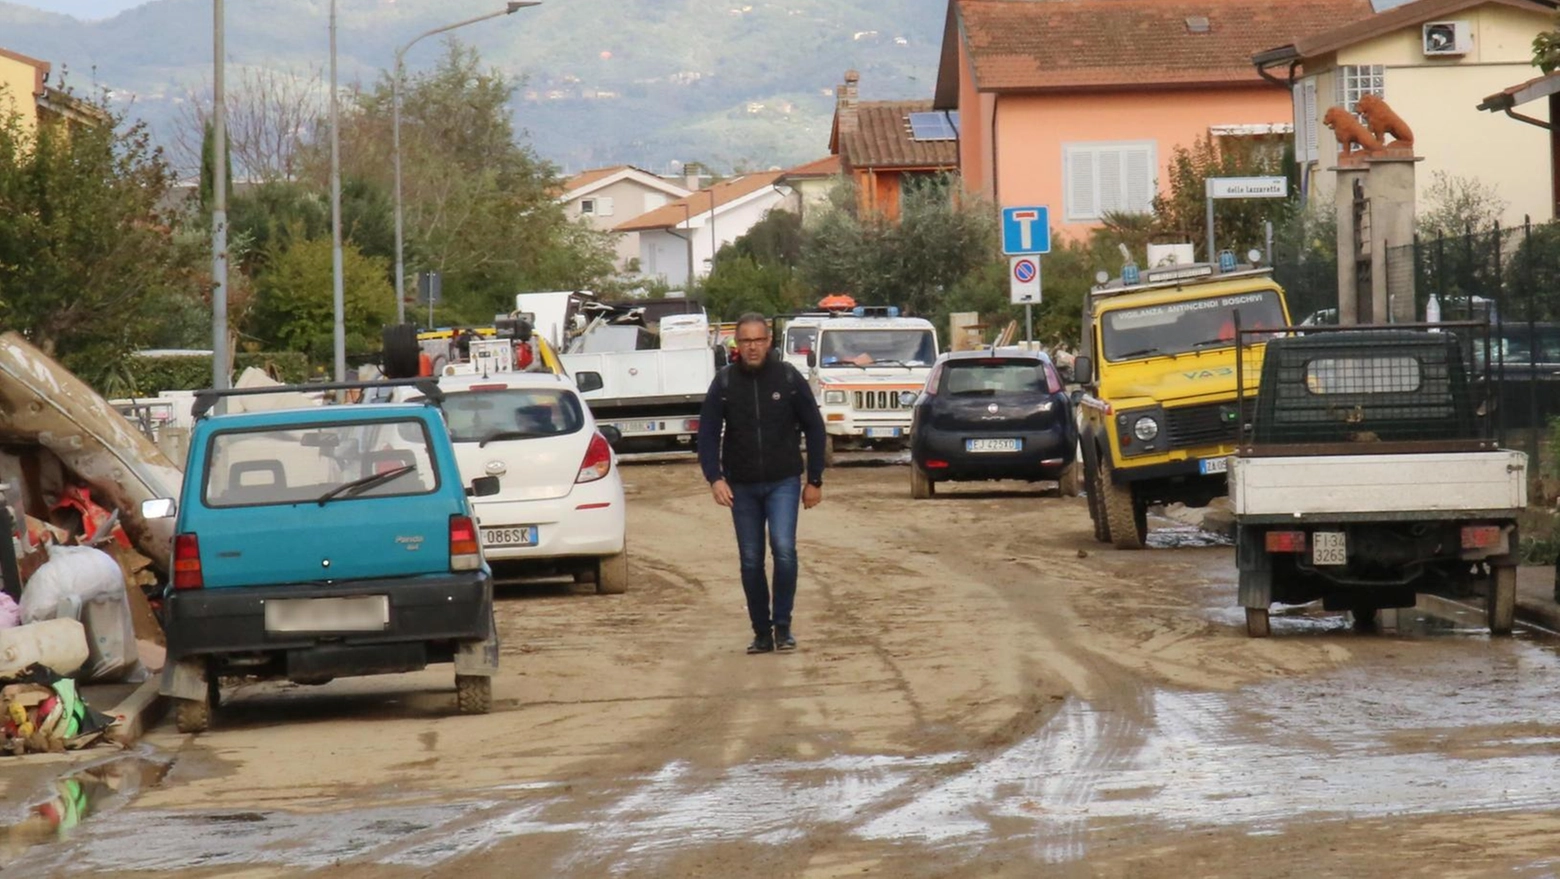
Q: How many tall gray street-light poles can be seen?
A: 3